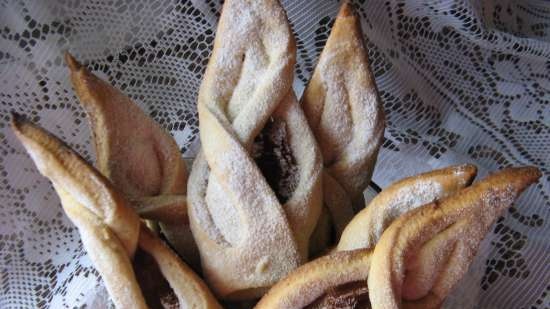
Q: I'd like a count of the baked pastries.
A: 6